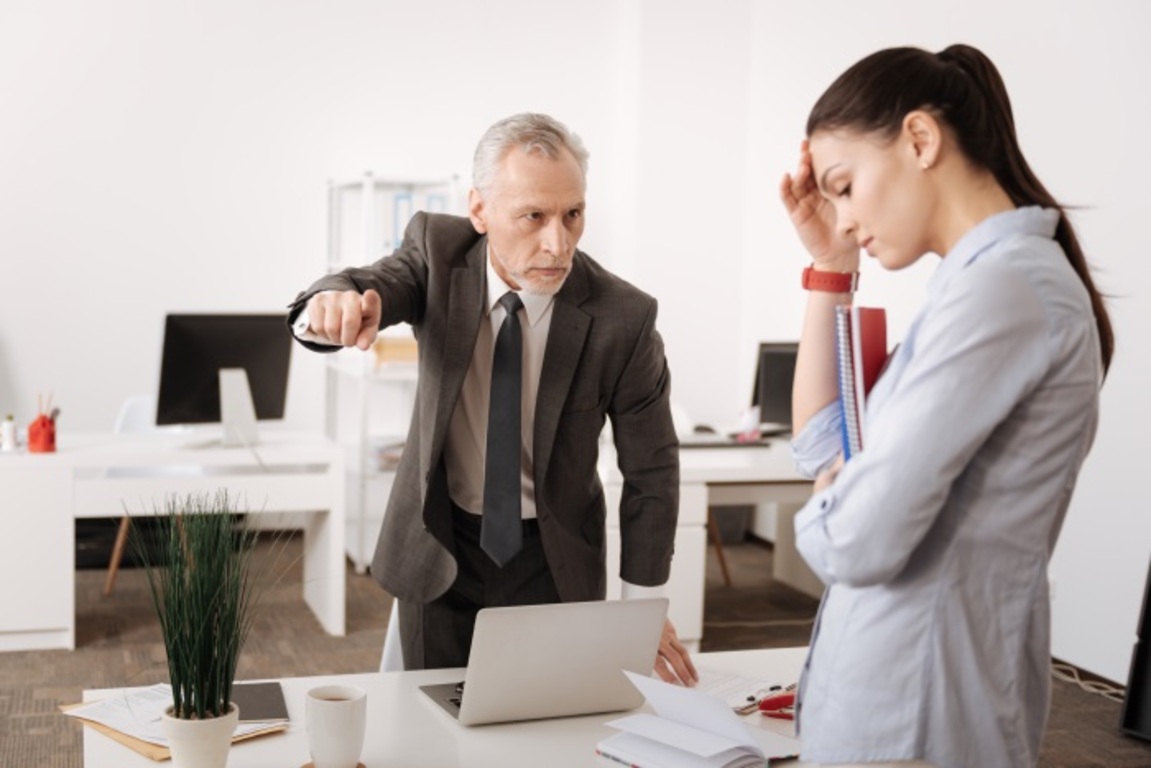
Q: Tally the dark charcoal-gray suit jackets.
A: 1